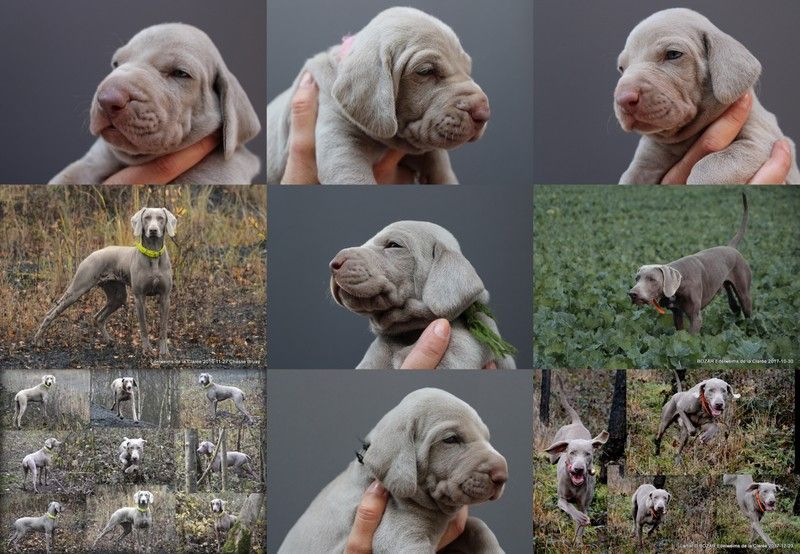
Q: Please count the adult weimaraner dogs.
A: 15